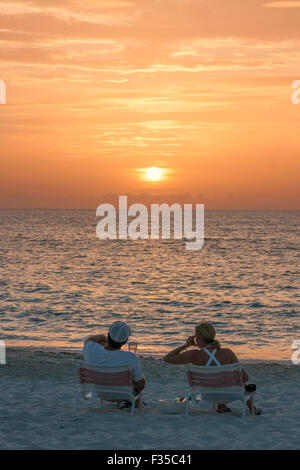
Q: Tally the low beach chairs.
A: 2